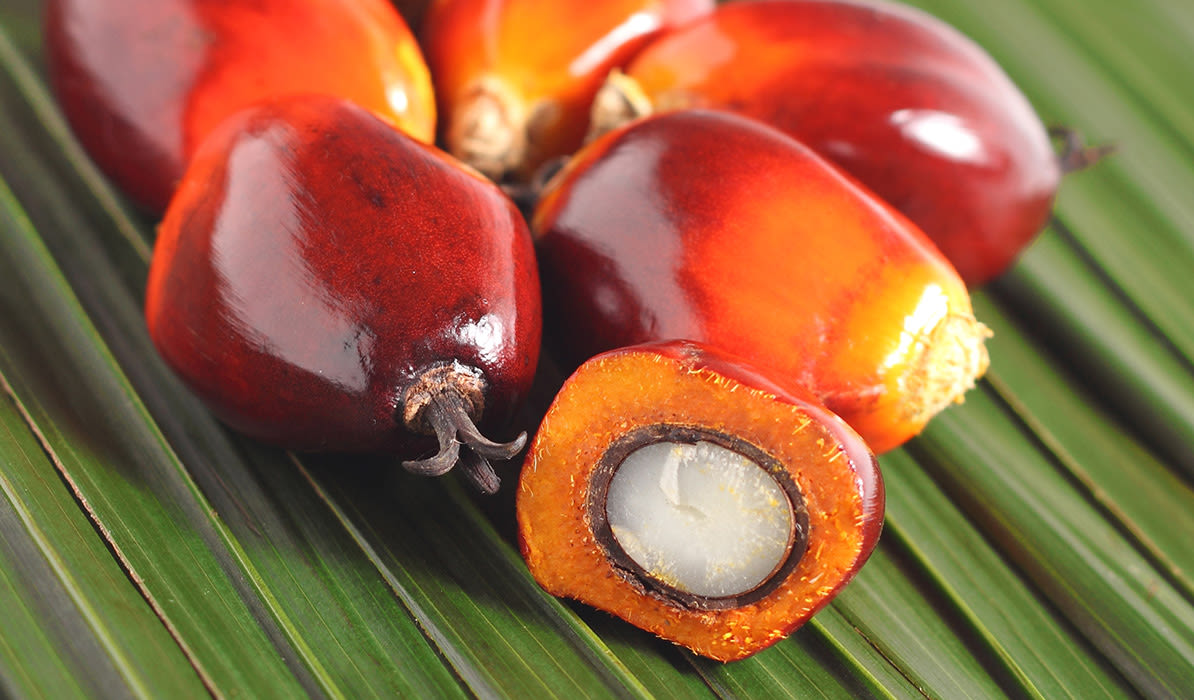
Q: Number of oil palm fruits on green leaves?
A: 6